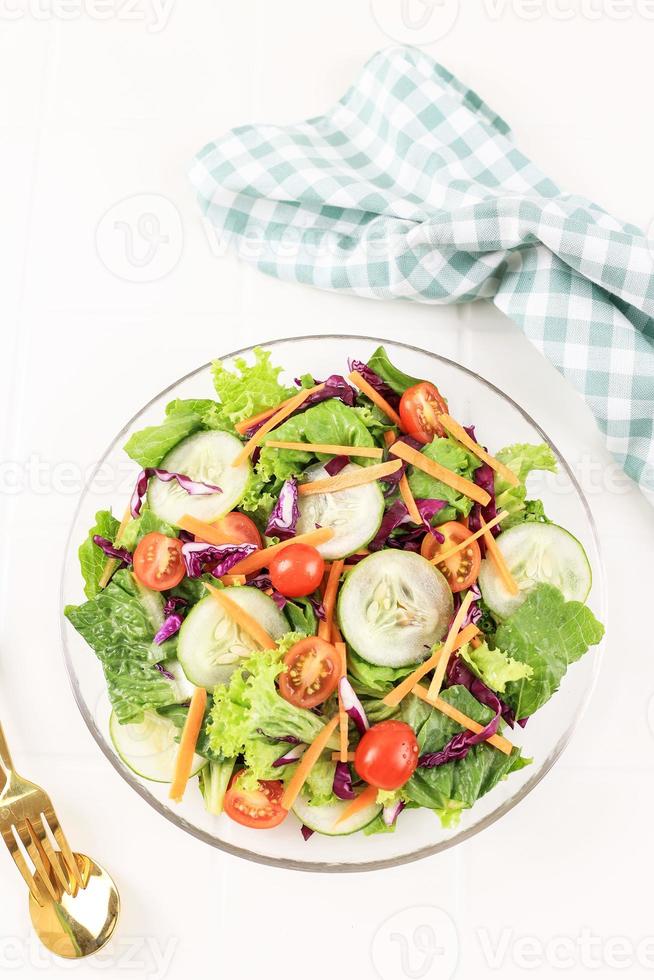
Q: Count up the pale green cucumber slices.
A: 7